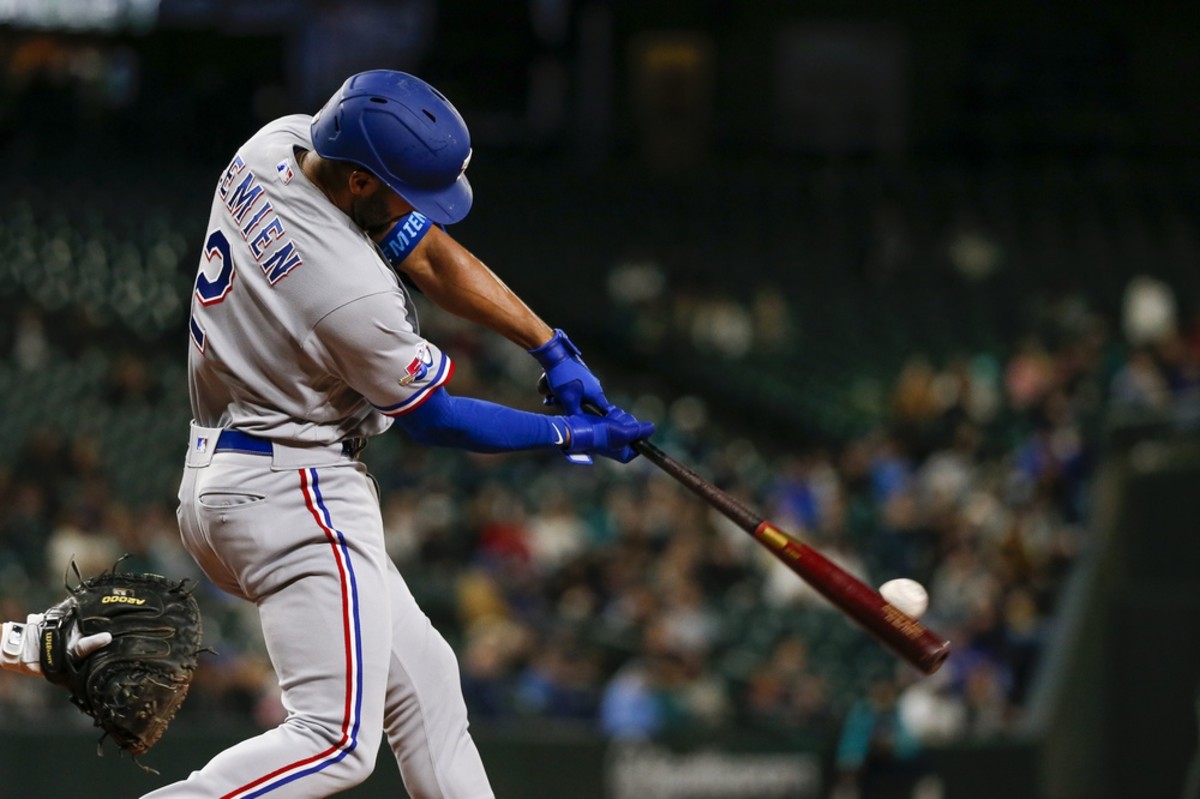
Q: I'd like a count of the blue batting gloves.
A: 2